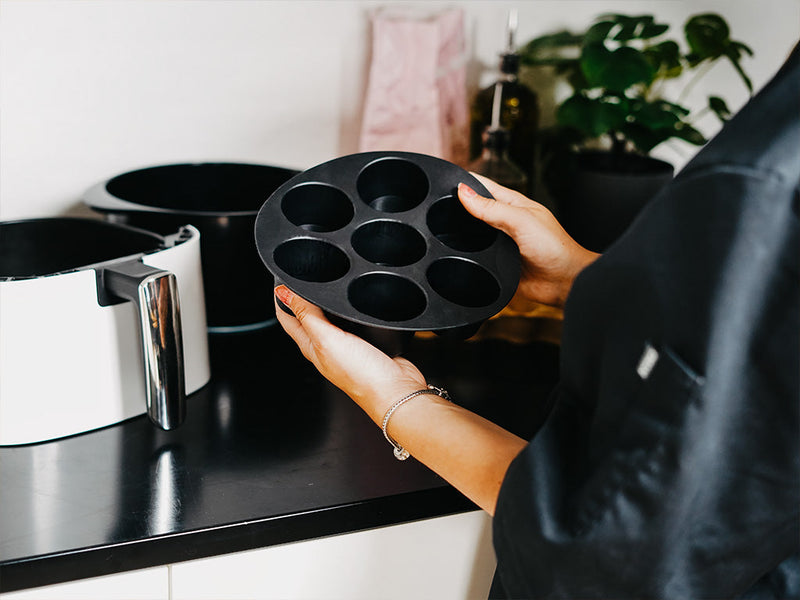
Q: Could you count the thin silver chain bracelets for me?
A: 1